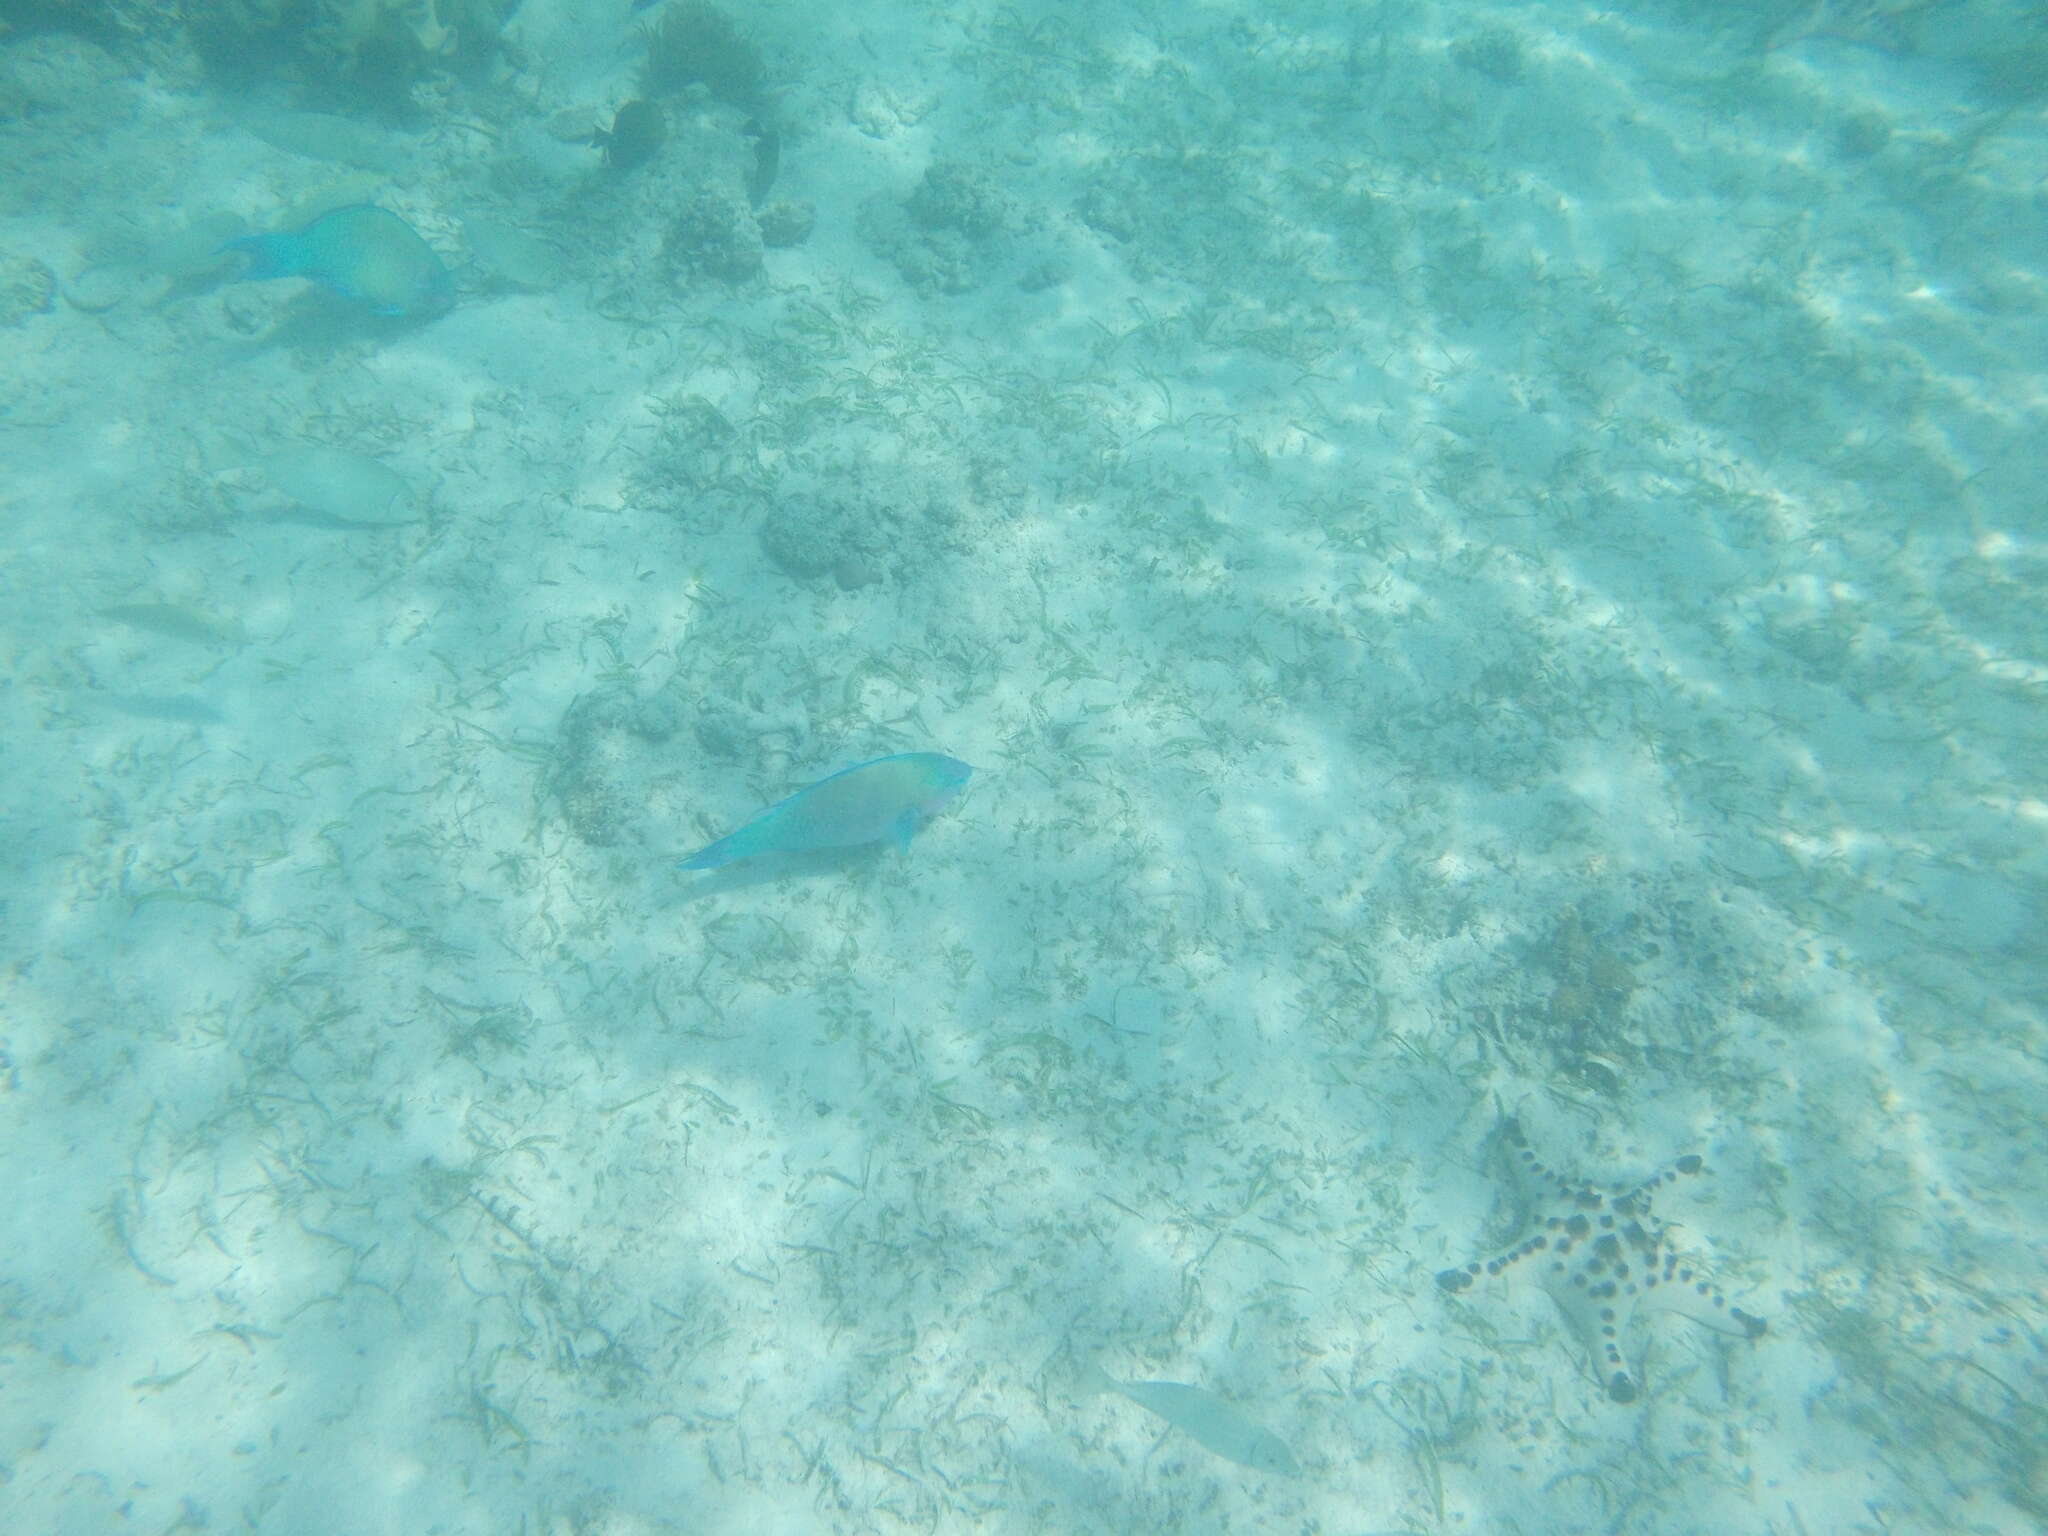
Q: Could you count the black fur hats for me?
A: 0